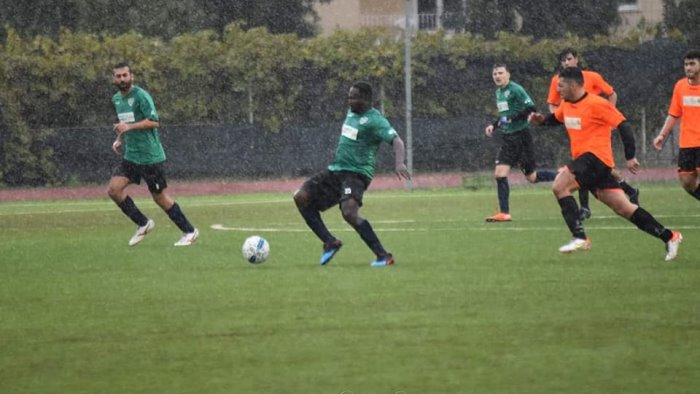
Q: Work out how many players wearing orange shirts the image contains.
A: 3